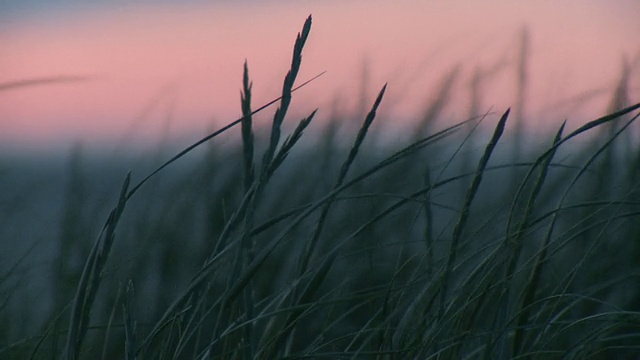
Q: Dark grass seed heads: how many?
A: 7